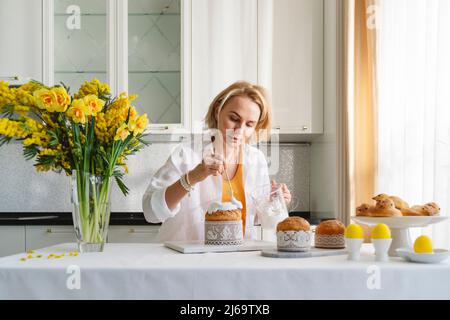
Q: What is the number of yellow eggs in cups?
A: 2